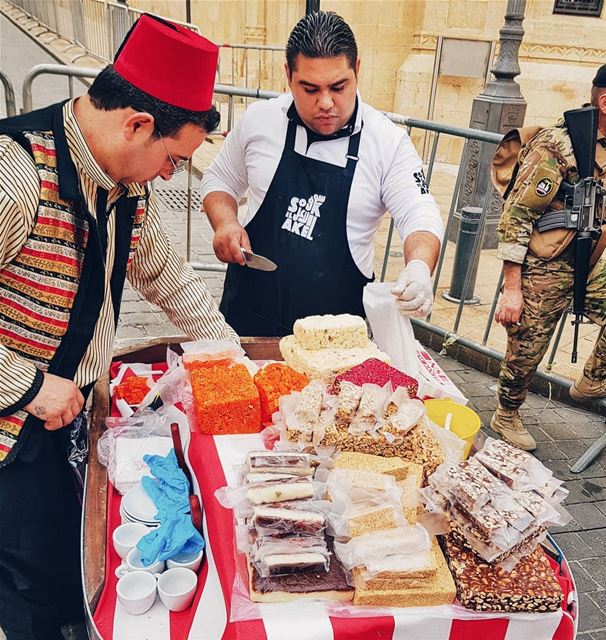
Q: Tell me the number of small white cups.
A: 5